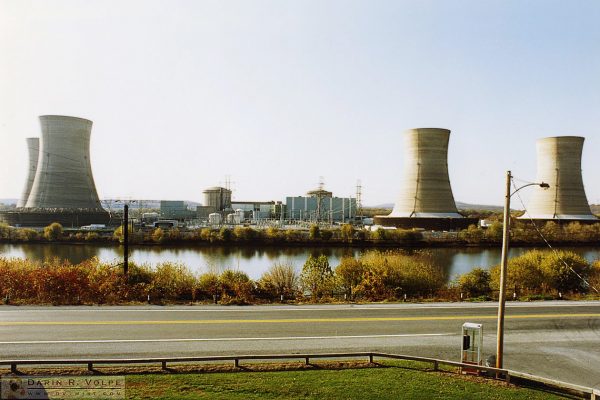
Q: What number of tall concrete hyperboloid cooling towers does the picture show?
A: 4